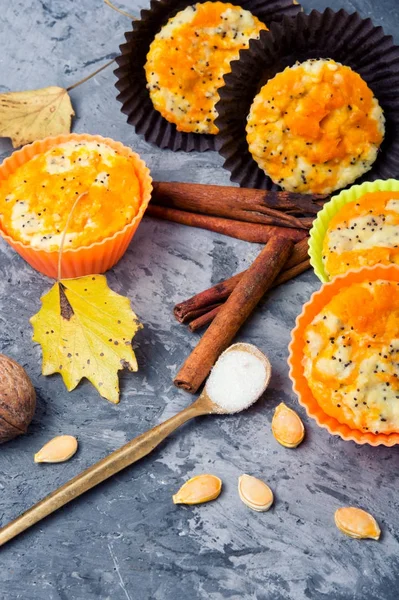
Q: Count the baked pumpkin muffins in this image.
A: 5